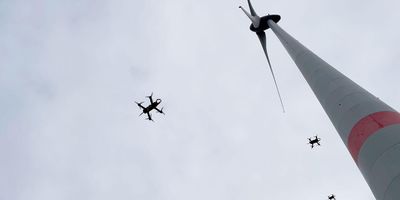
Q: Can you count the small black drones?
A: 3